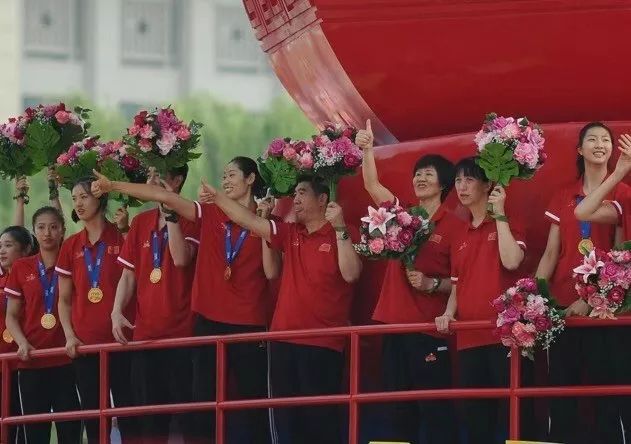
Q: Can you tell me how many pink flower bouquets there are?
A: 11